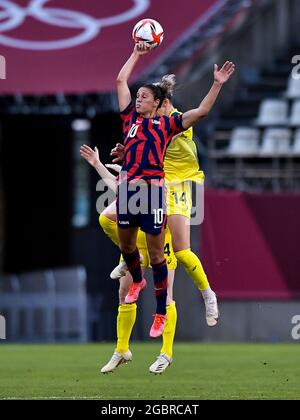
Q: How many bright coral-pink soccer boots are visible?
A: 2